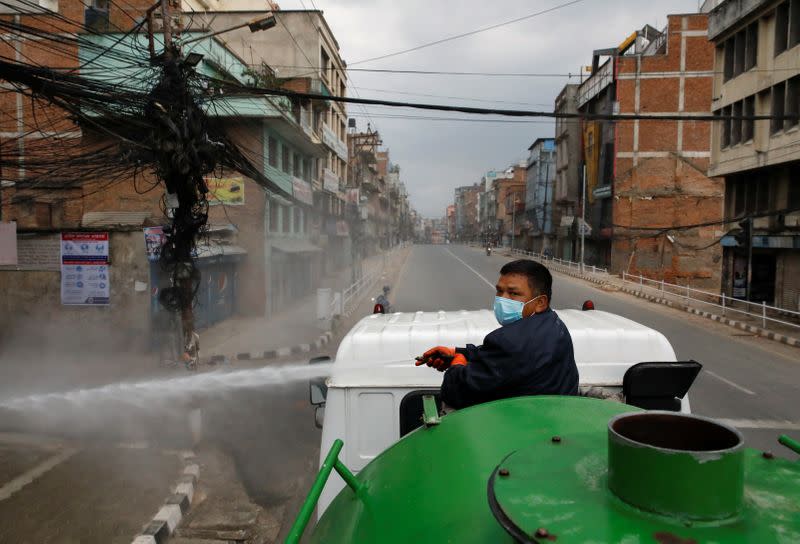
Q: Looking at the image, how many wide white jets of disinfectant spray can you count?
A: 1